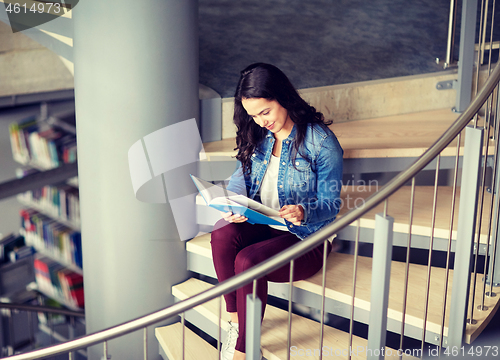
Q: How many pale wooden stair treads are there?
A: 5